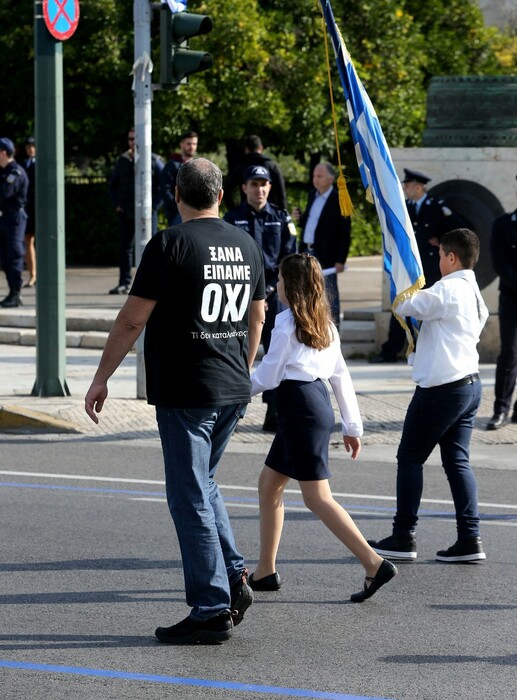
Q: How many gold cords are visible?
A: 1